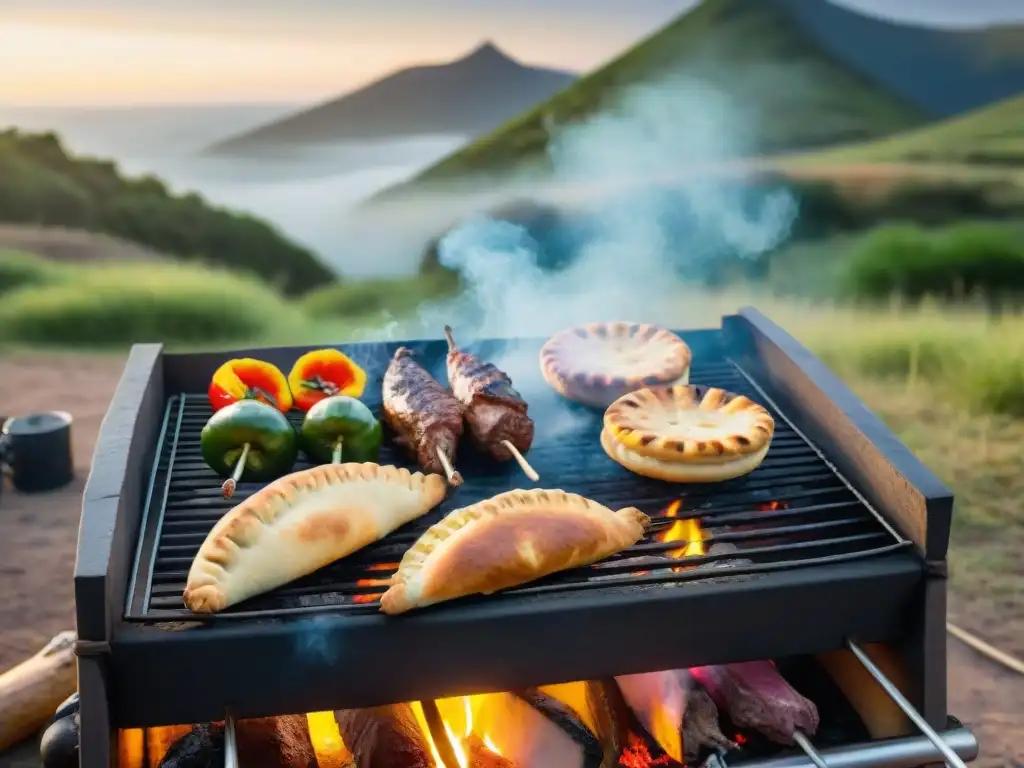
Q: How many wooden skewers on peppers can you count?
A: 2